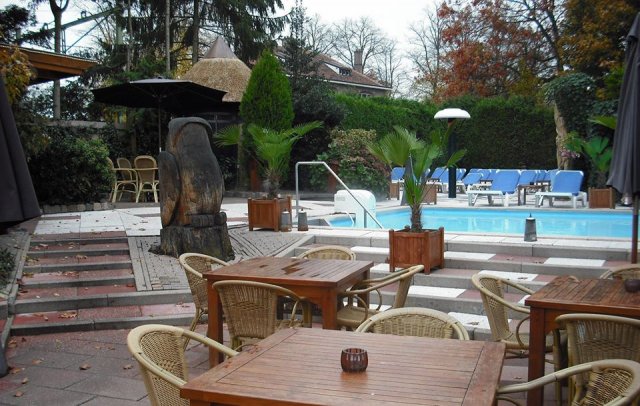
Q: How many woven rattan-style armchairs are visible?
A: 13